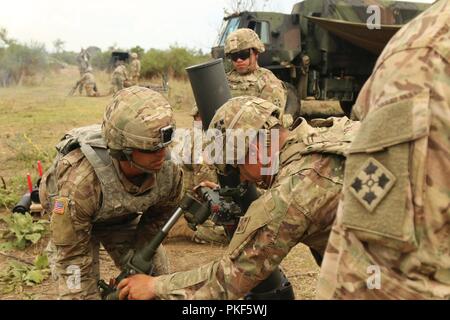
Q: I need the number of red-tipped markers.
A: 2